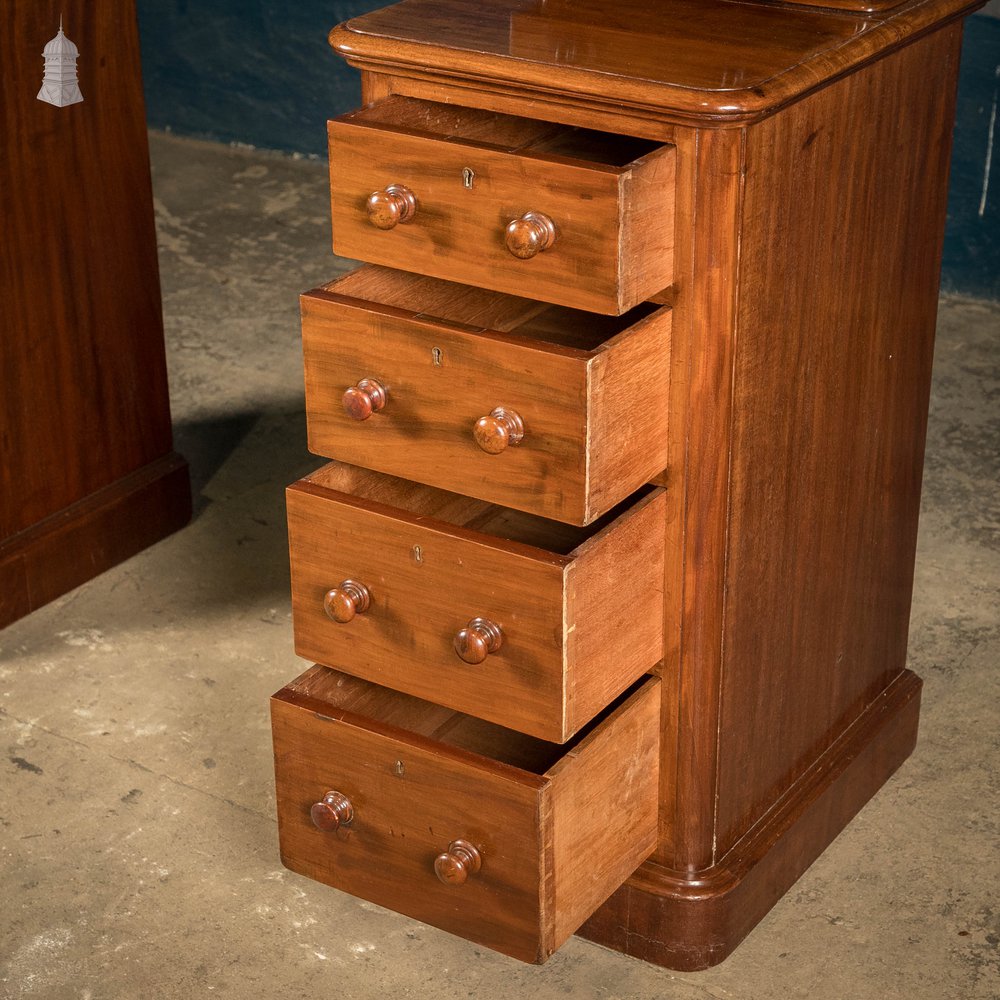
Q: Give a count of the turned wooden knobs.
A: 8